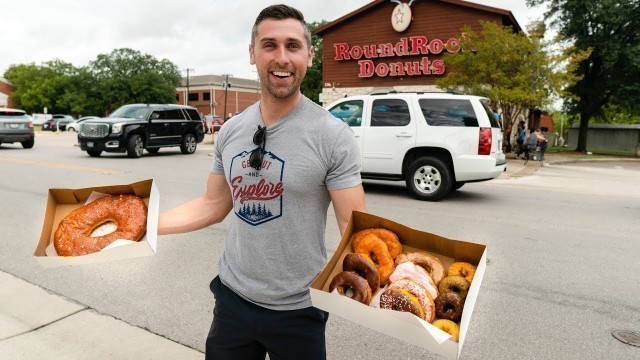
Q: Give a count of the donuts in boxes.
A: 13